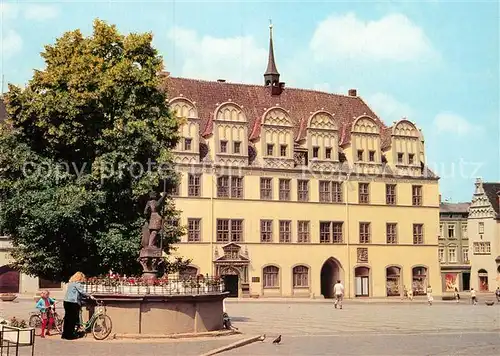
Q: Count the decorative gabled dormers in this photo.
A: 6